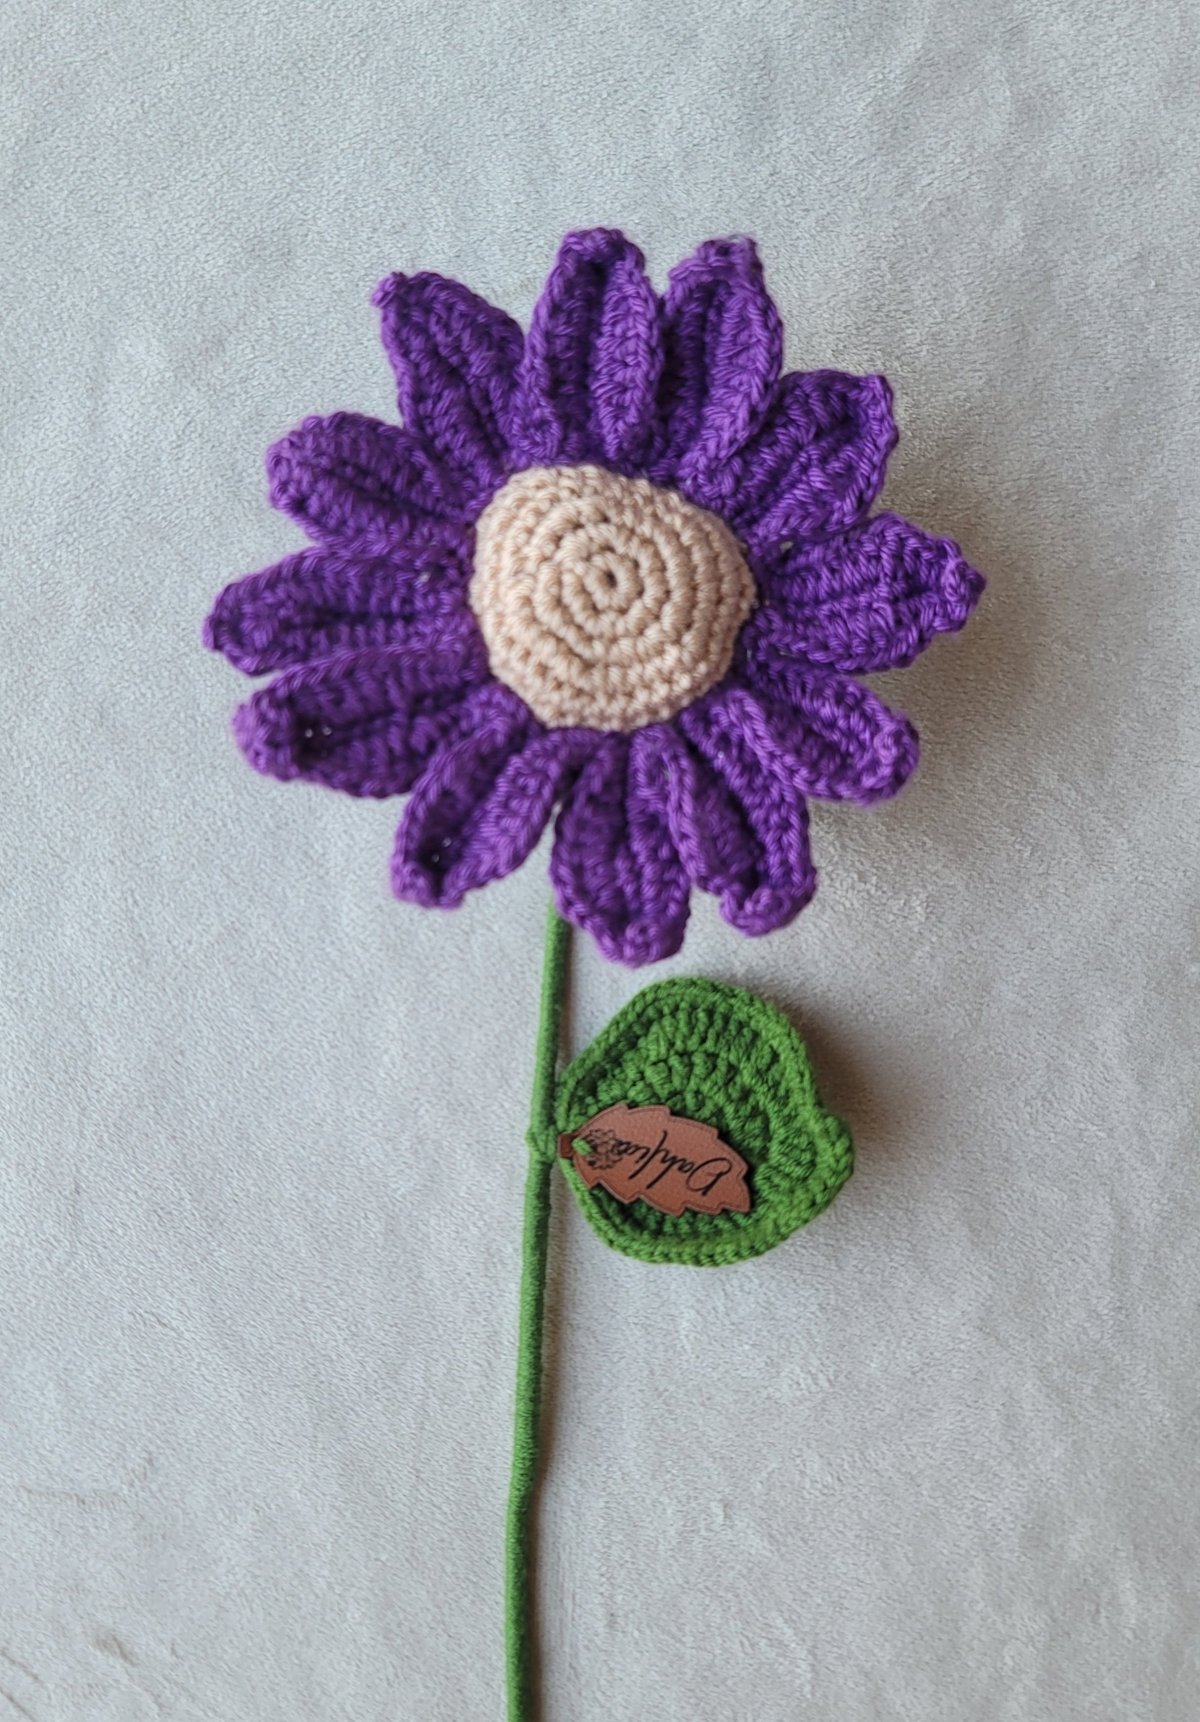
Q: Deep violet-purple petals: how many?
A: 12